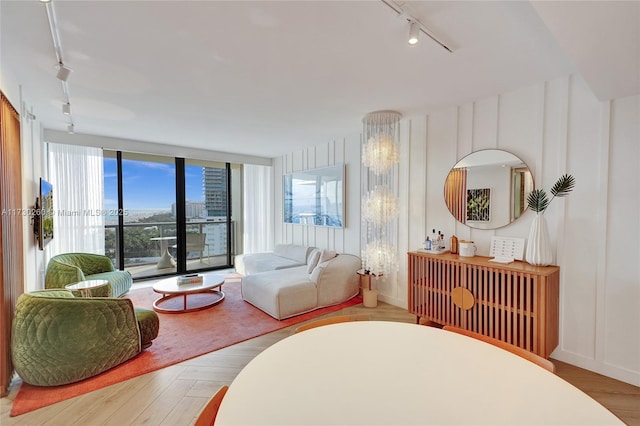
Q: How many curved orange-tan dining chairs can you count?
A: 3